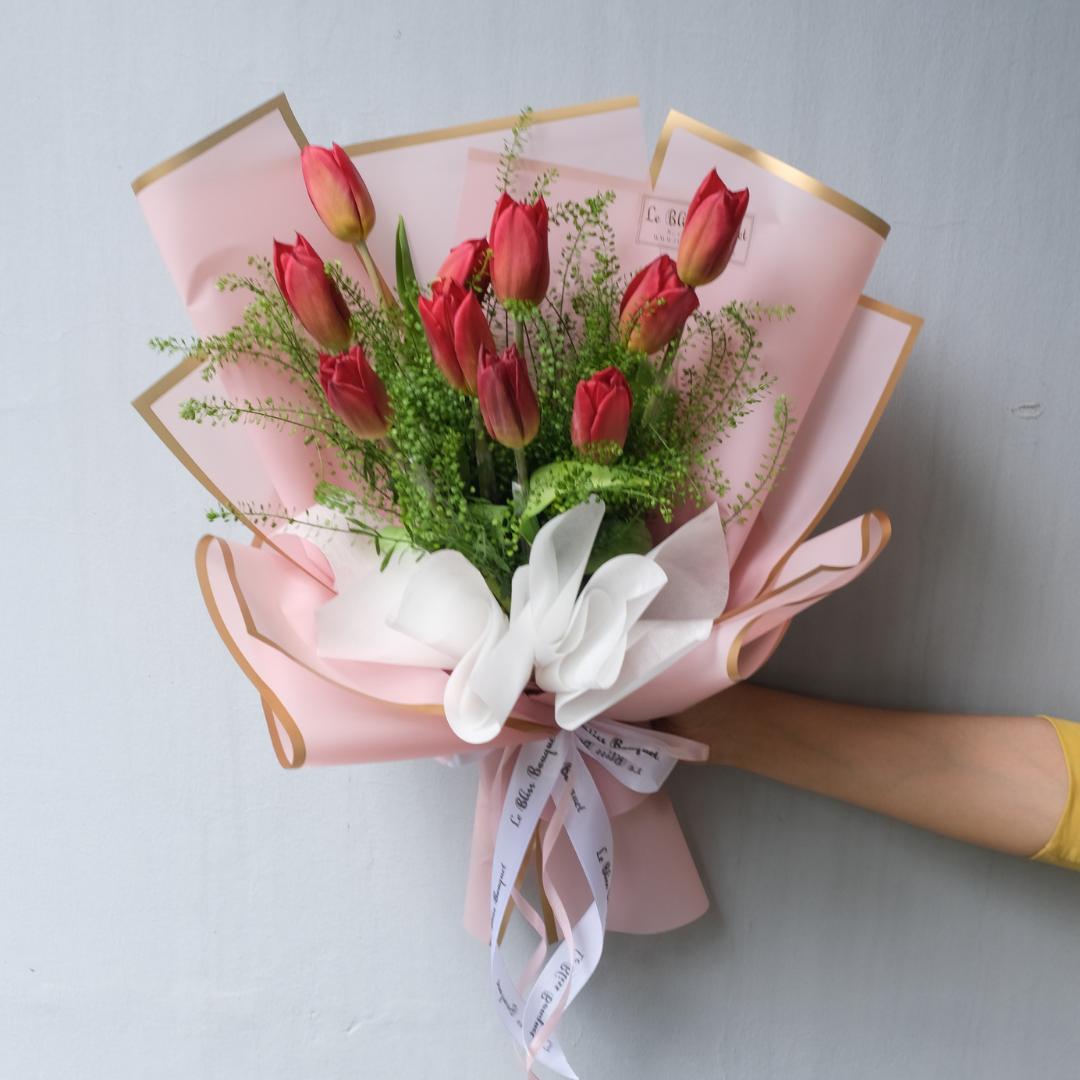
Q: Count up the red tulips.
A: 10